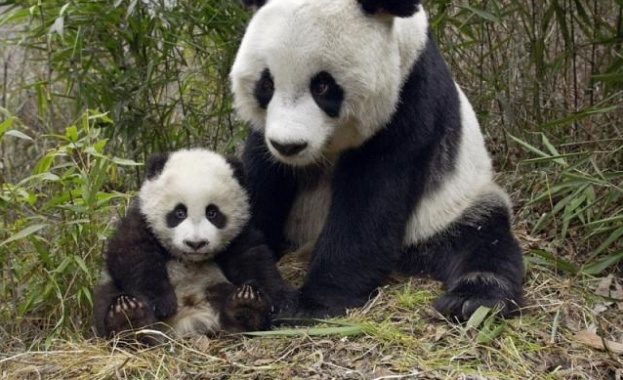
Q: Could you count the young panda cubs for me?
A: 1